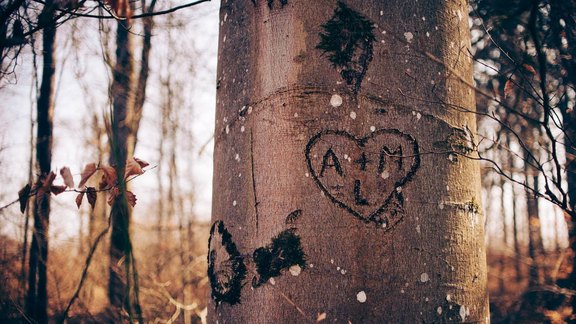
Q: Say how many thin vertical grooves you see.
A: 1